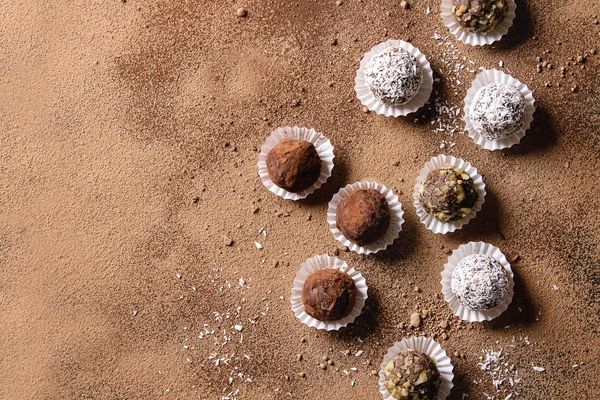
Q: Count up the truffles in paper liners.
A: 9